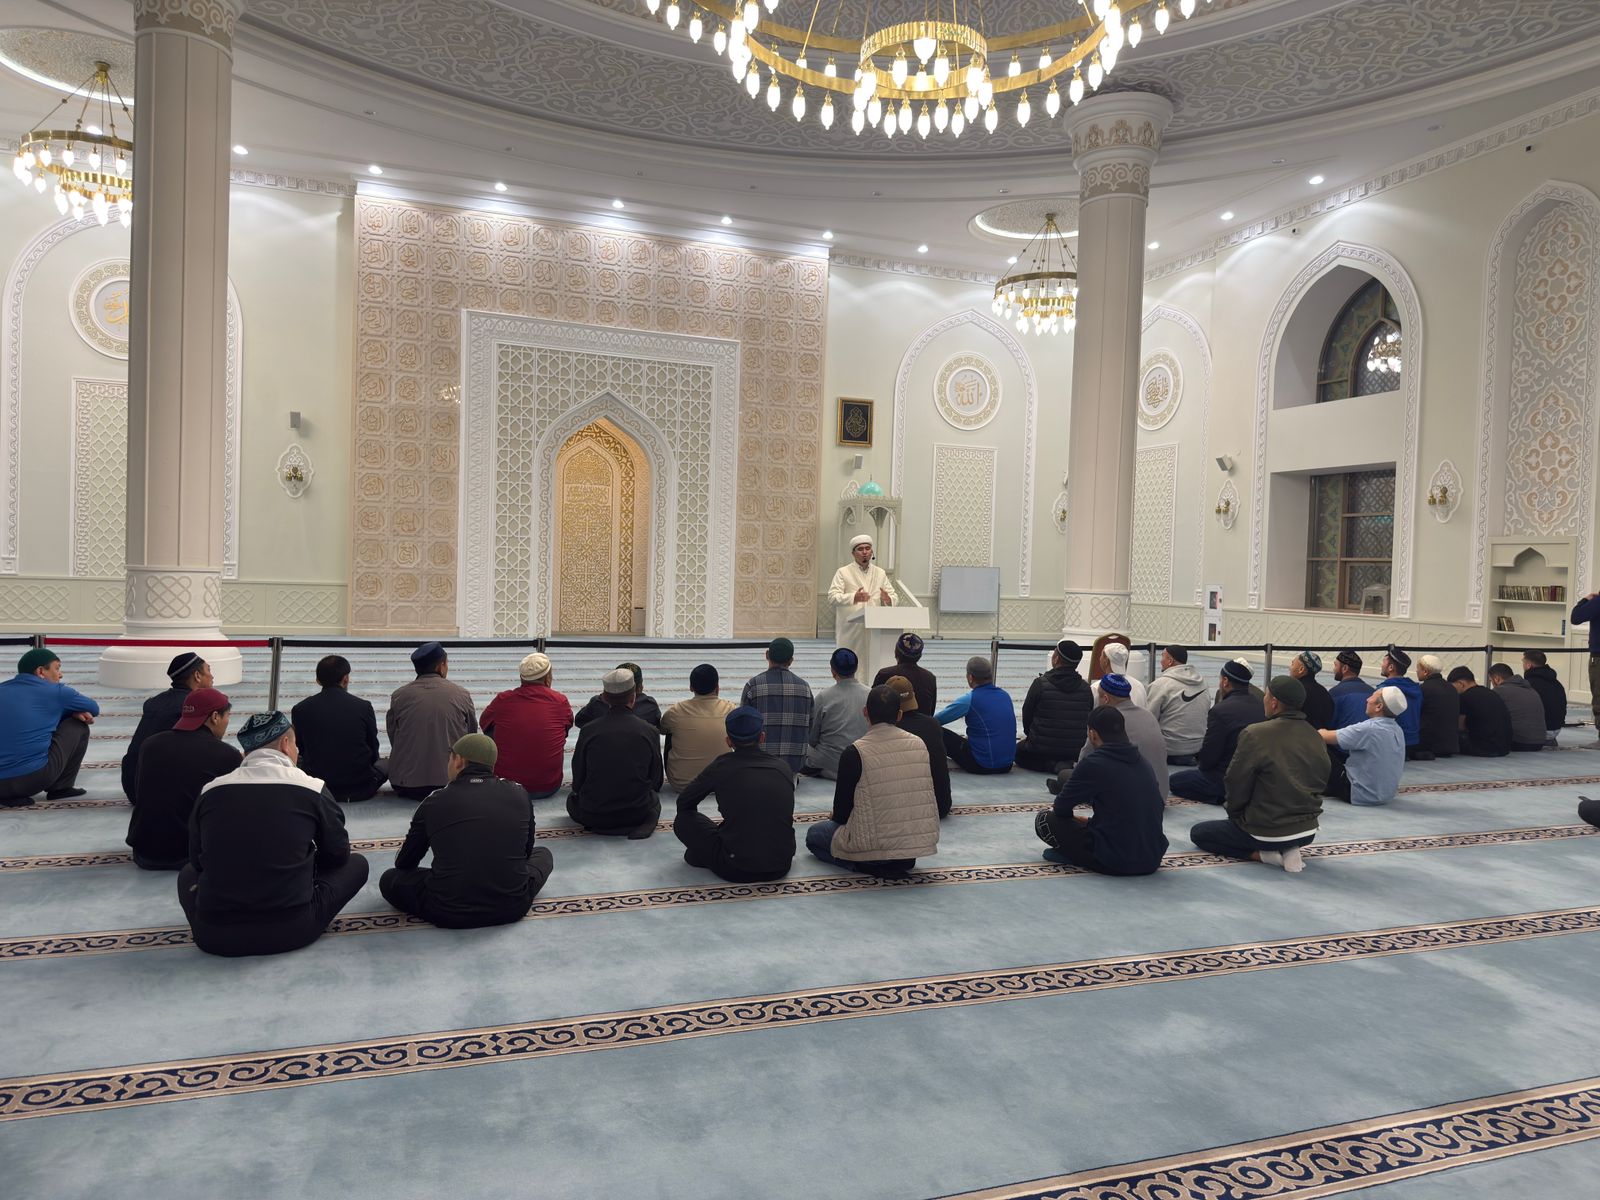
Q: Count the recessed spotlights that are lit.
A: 12